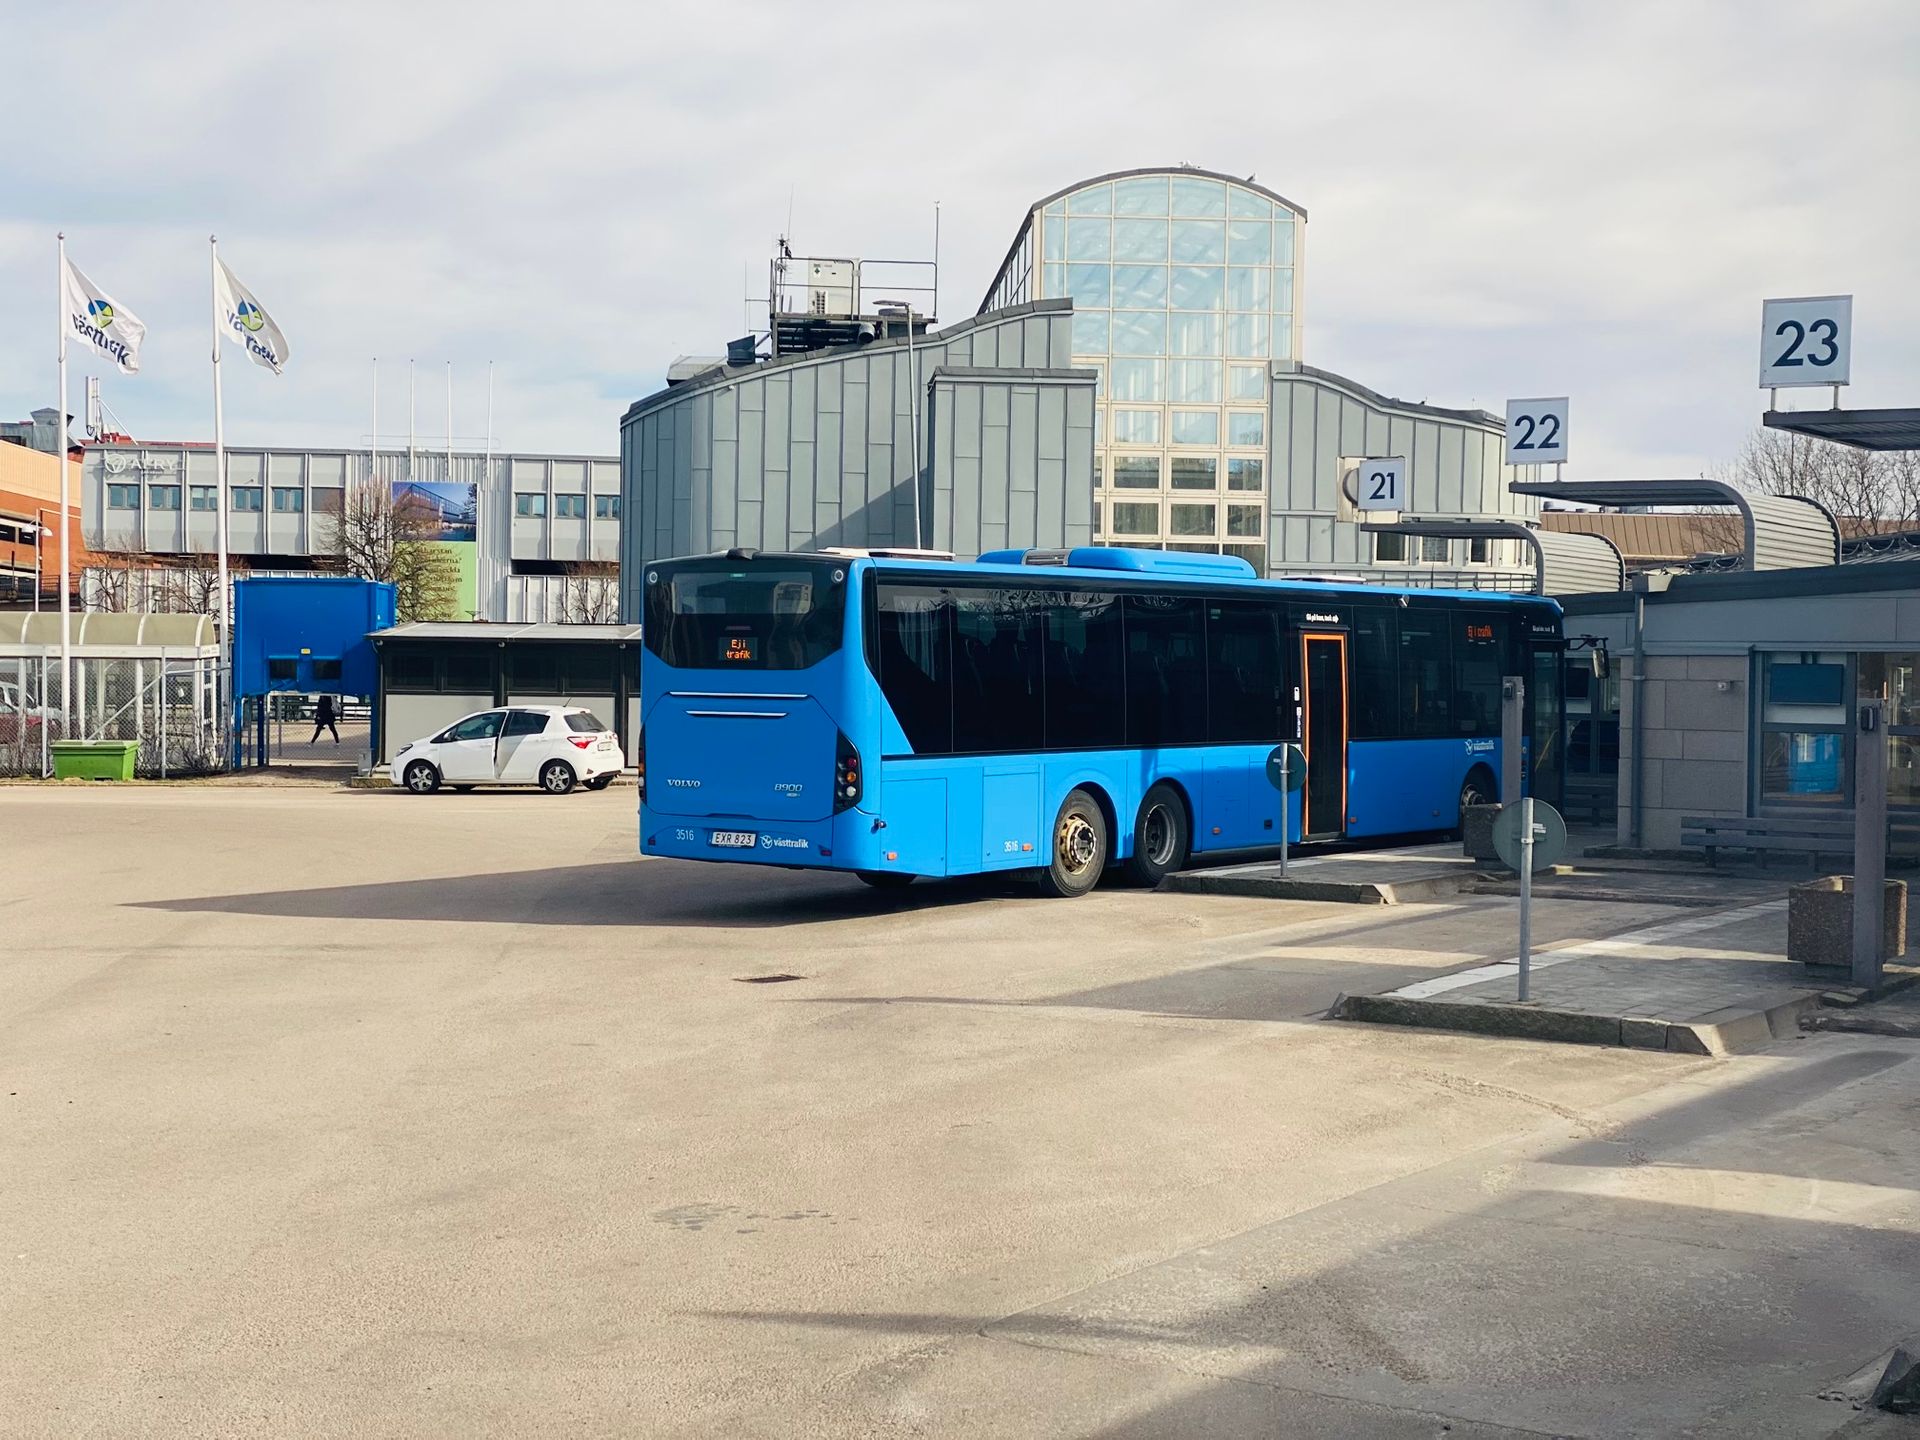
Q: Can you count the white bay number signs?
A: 3